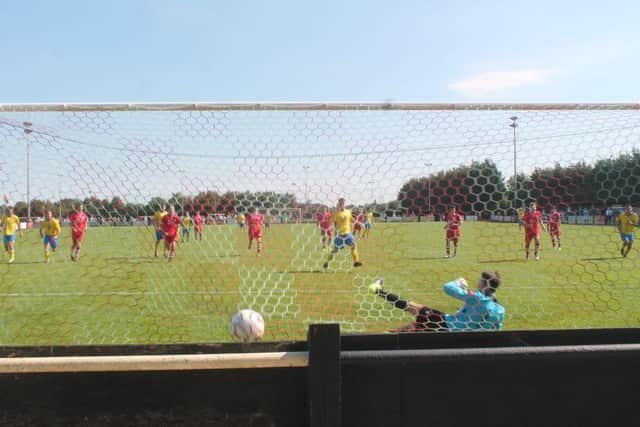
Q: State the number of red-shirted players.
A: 9